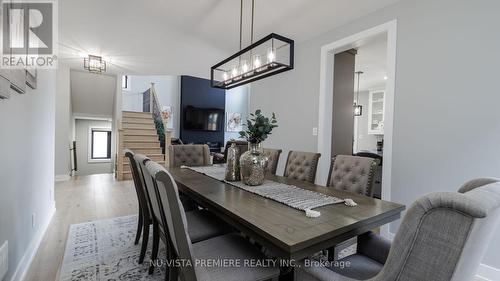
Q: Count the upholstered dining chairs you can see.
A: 8